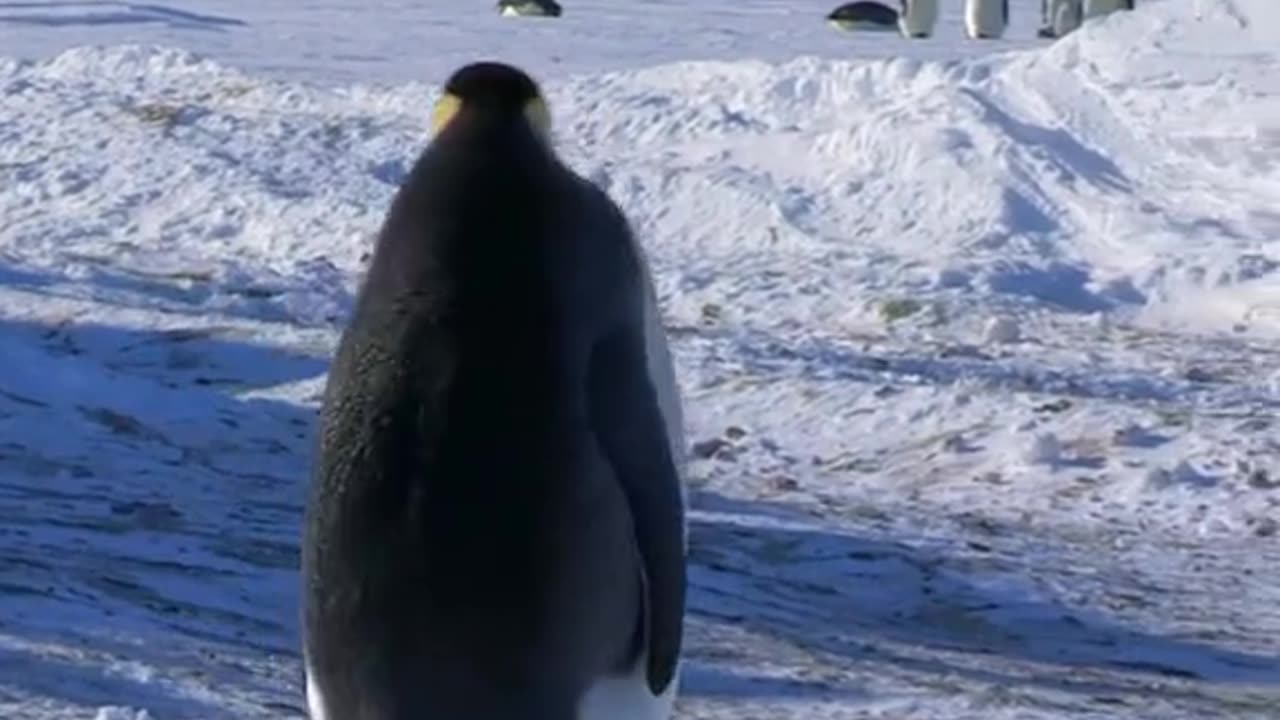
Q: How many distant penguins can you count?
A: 6